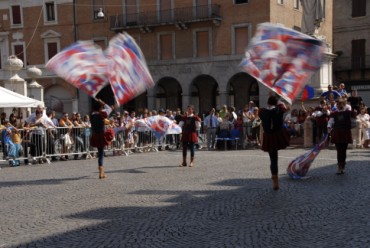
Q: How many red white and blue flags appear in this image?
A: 5